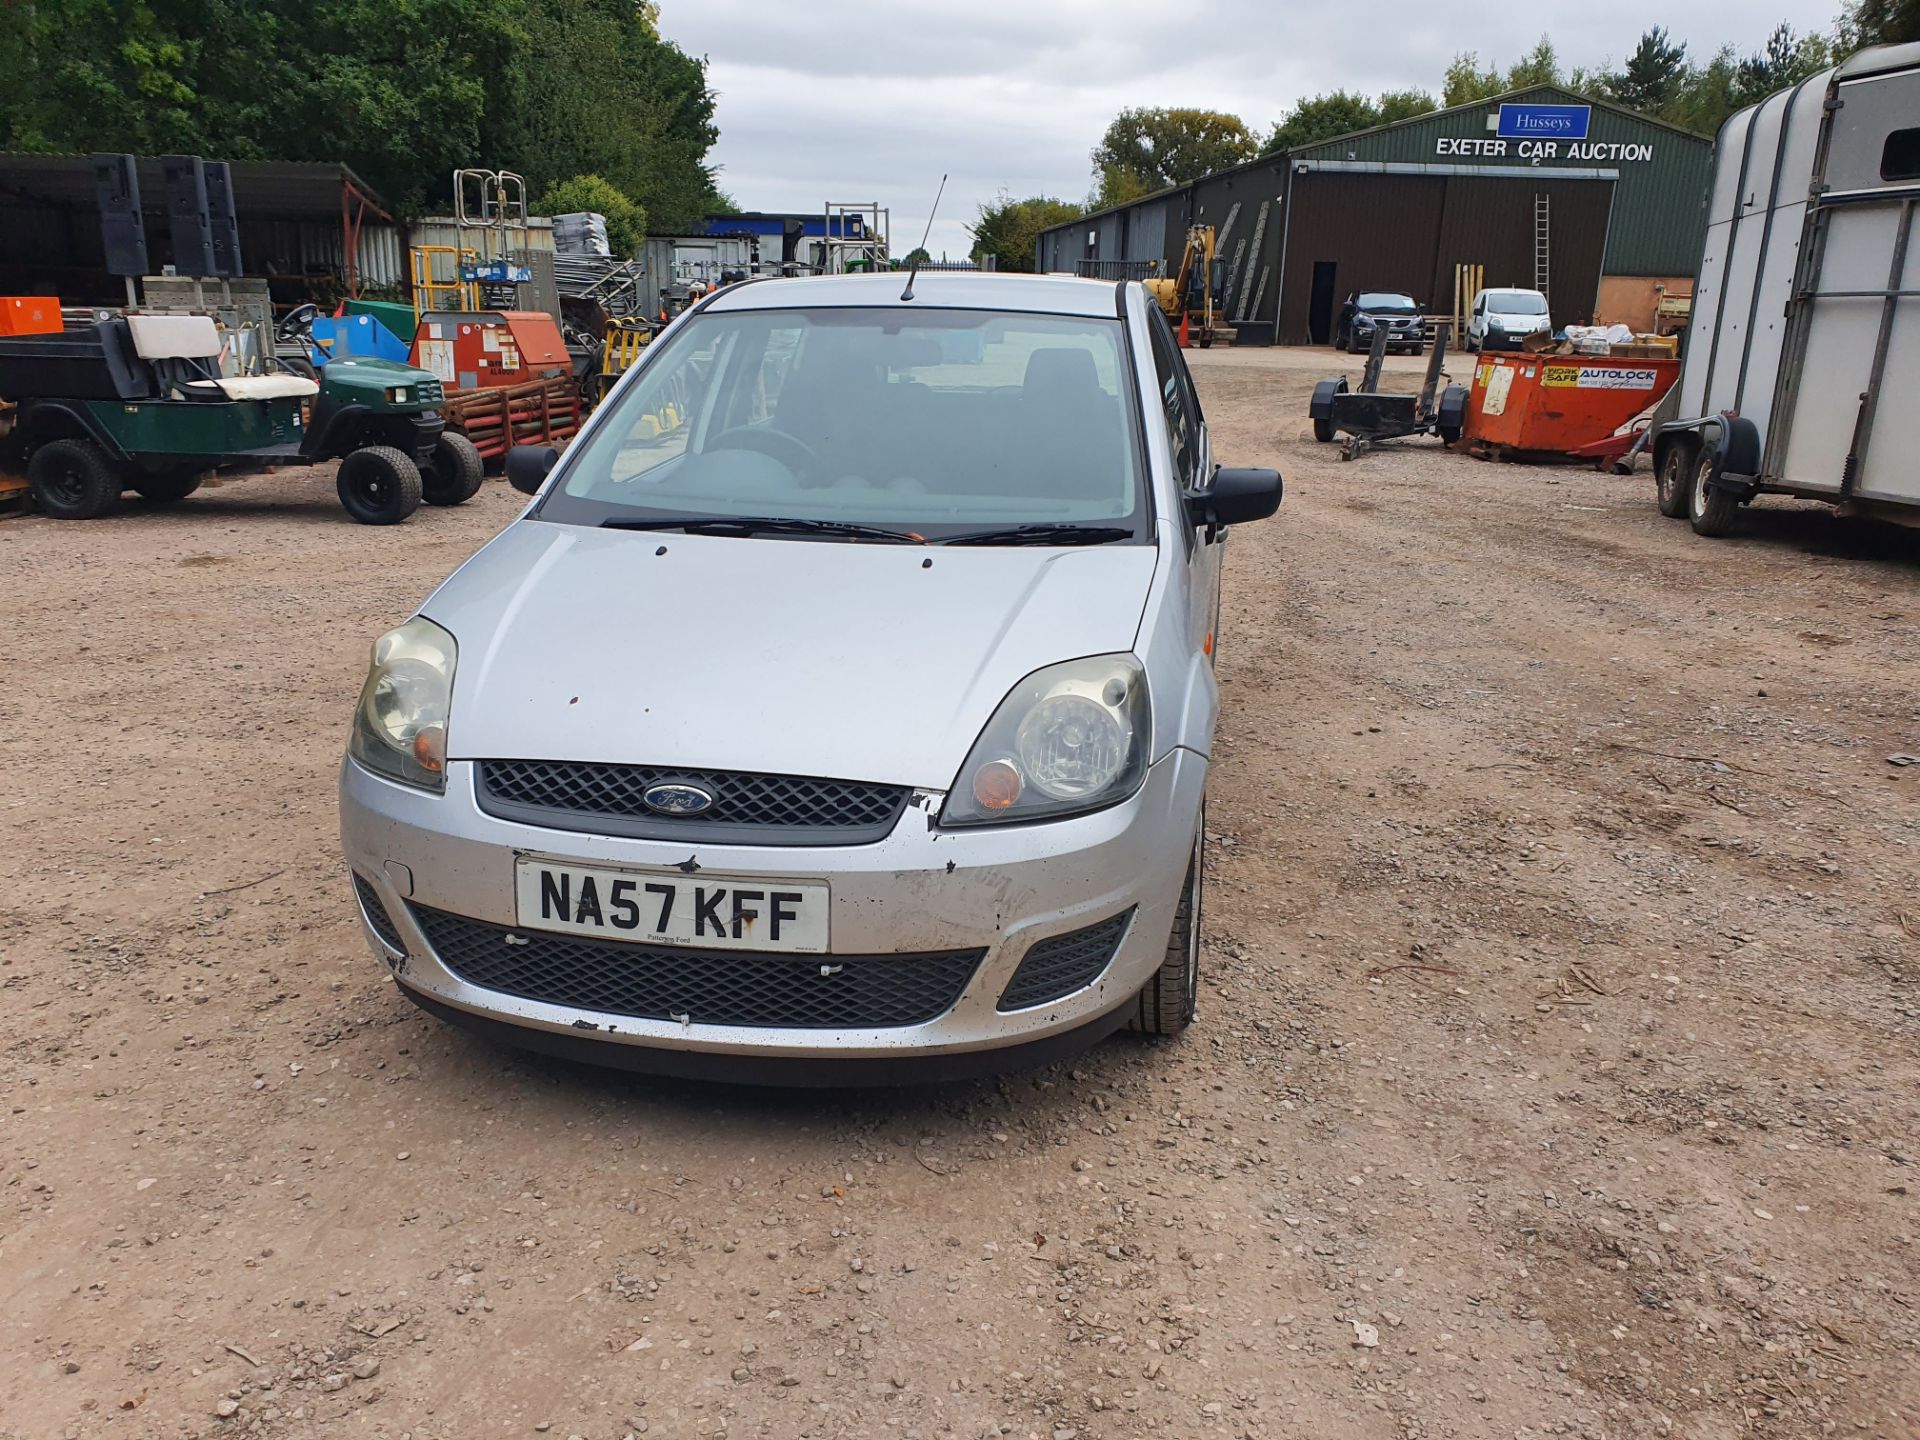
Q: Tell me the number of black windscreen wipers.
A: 2